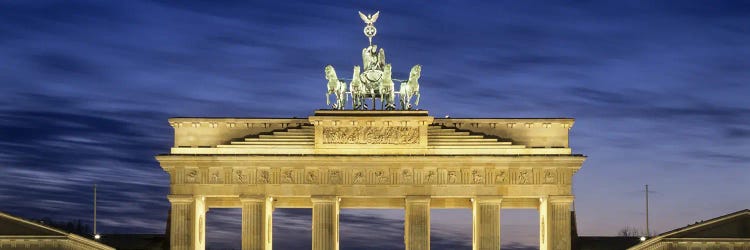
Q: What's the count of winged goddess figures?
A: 1